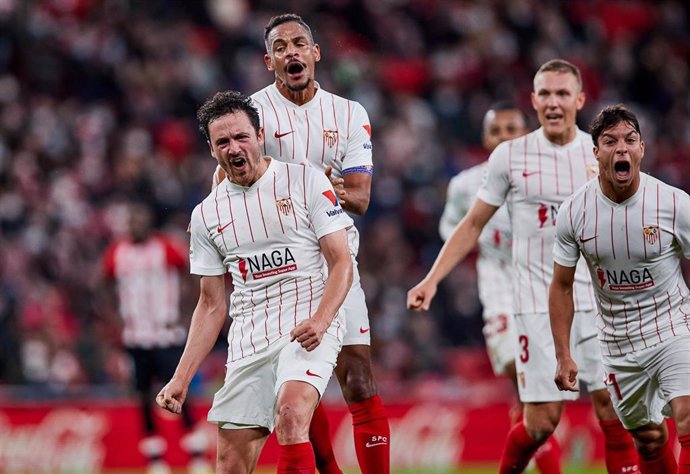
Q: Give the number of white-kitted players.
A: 5